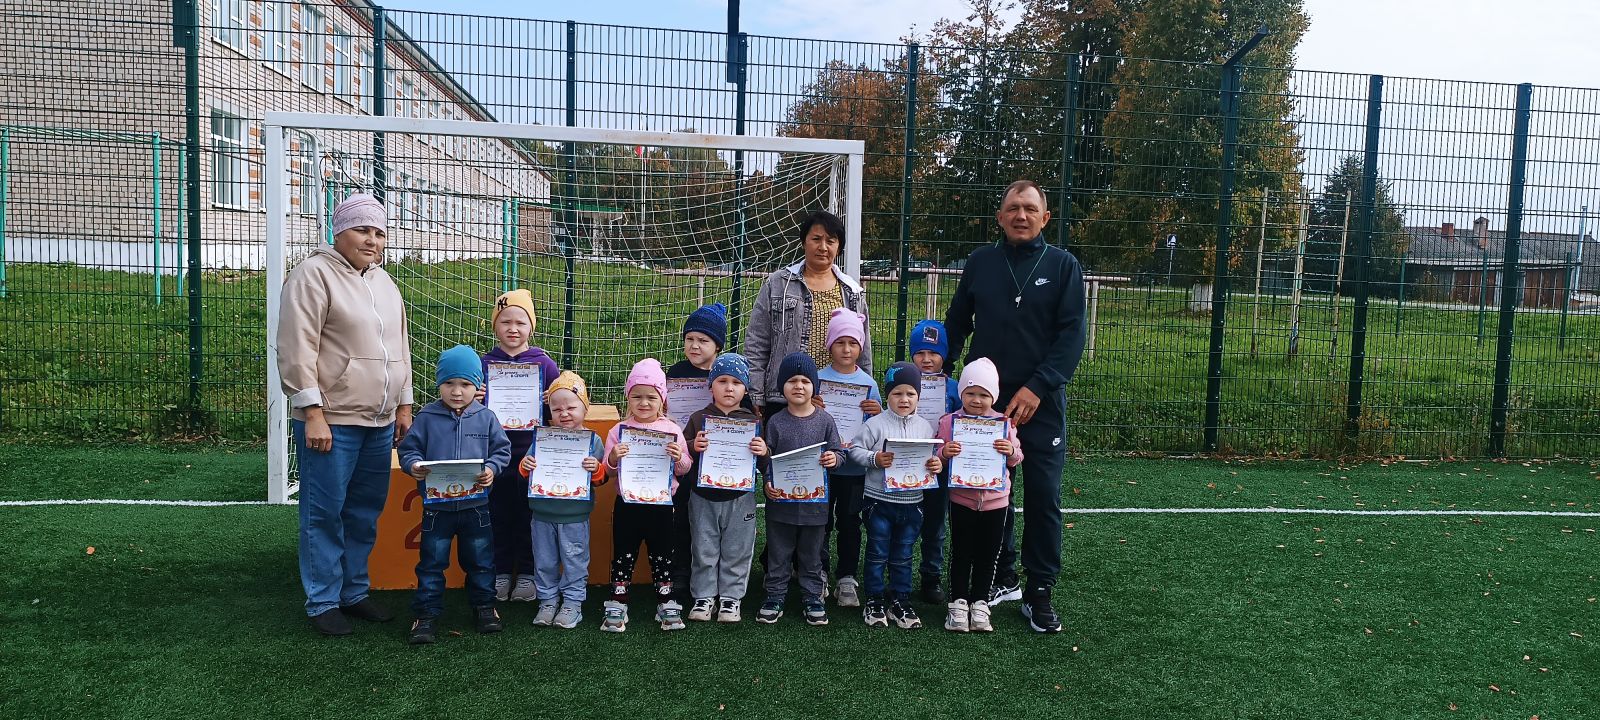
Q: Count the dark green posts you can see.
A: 9